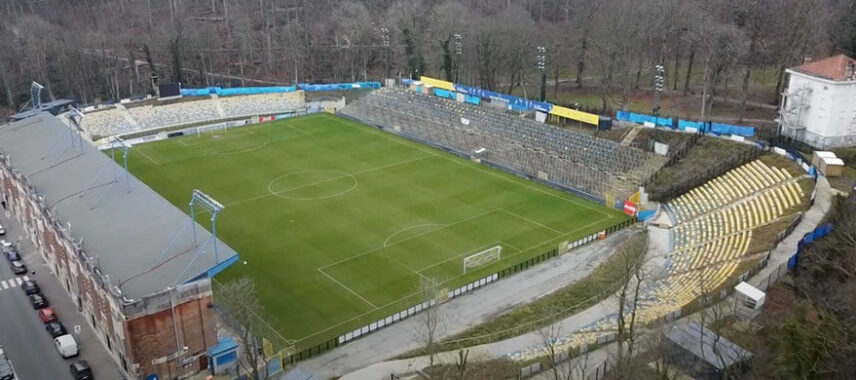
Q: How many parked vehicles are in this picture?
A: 11